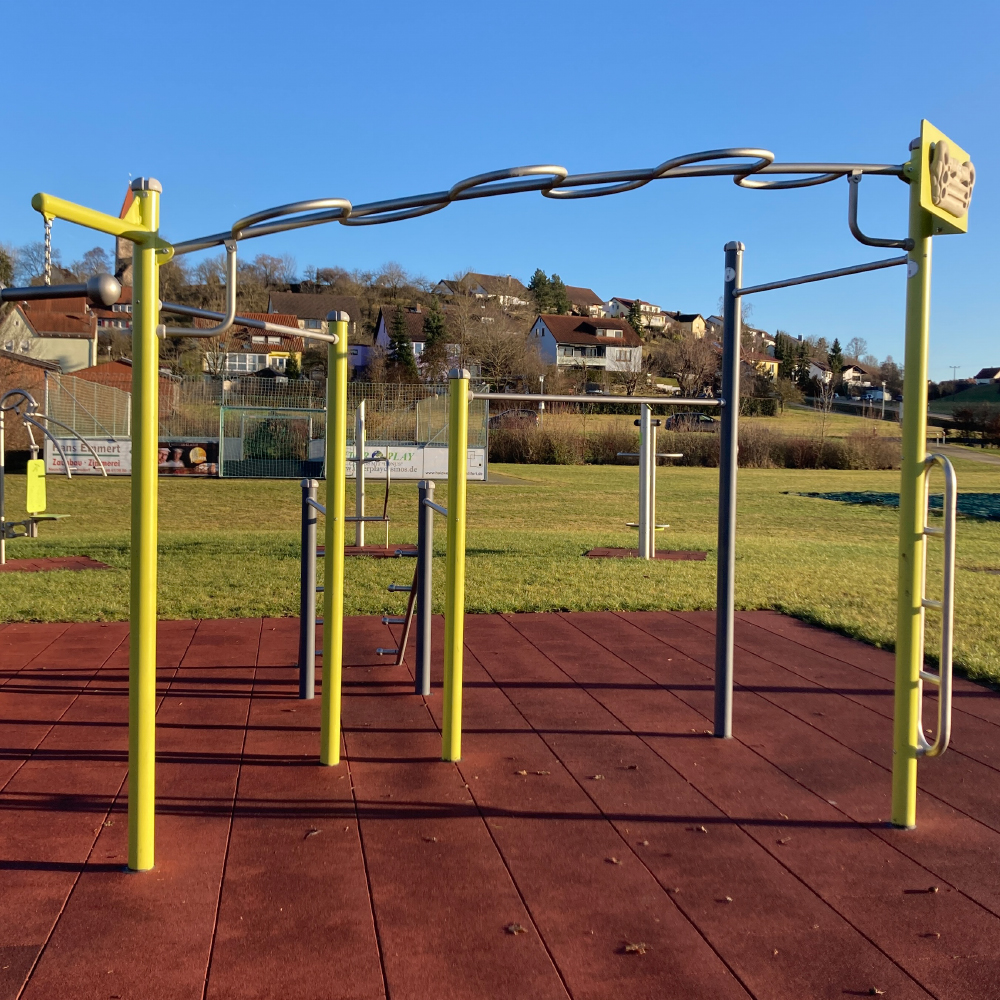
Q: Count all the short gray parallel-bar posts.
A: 2